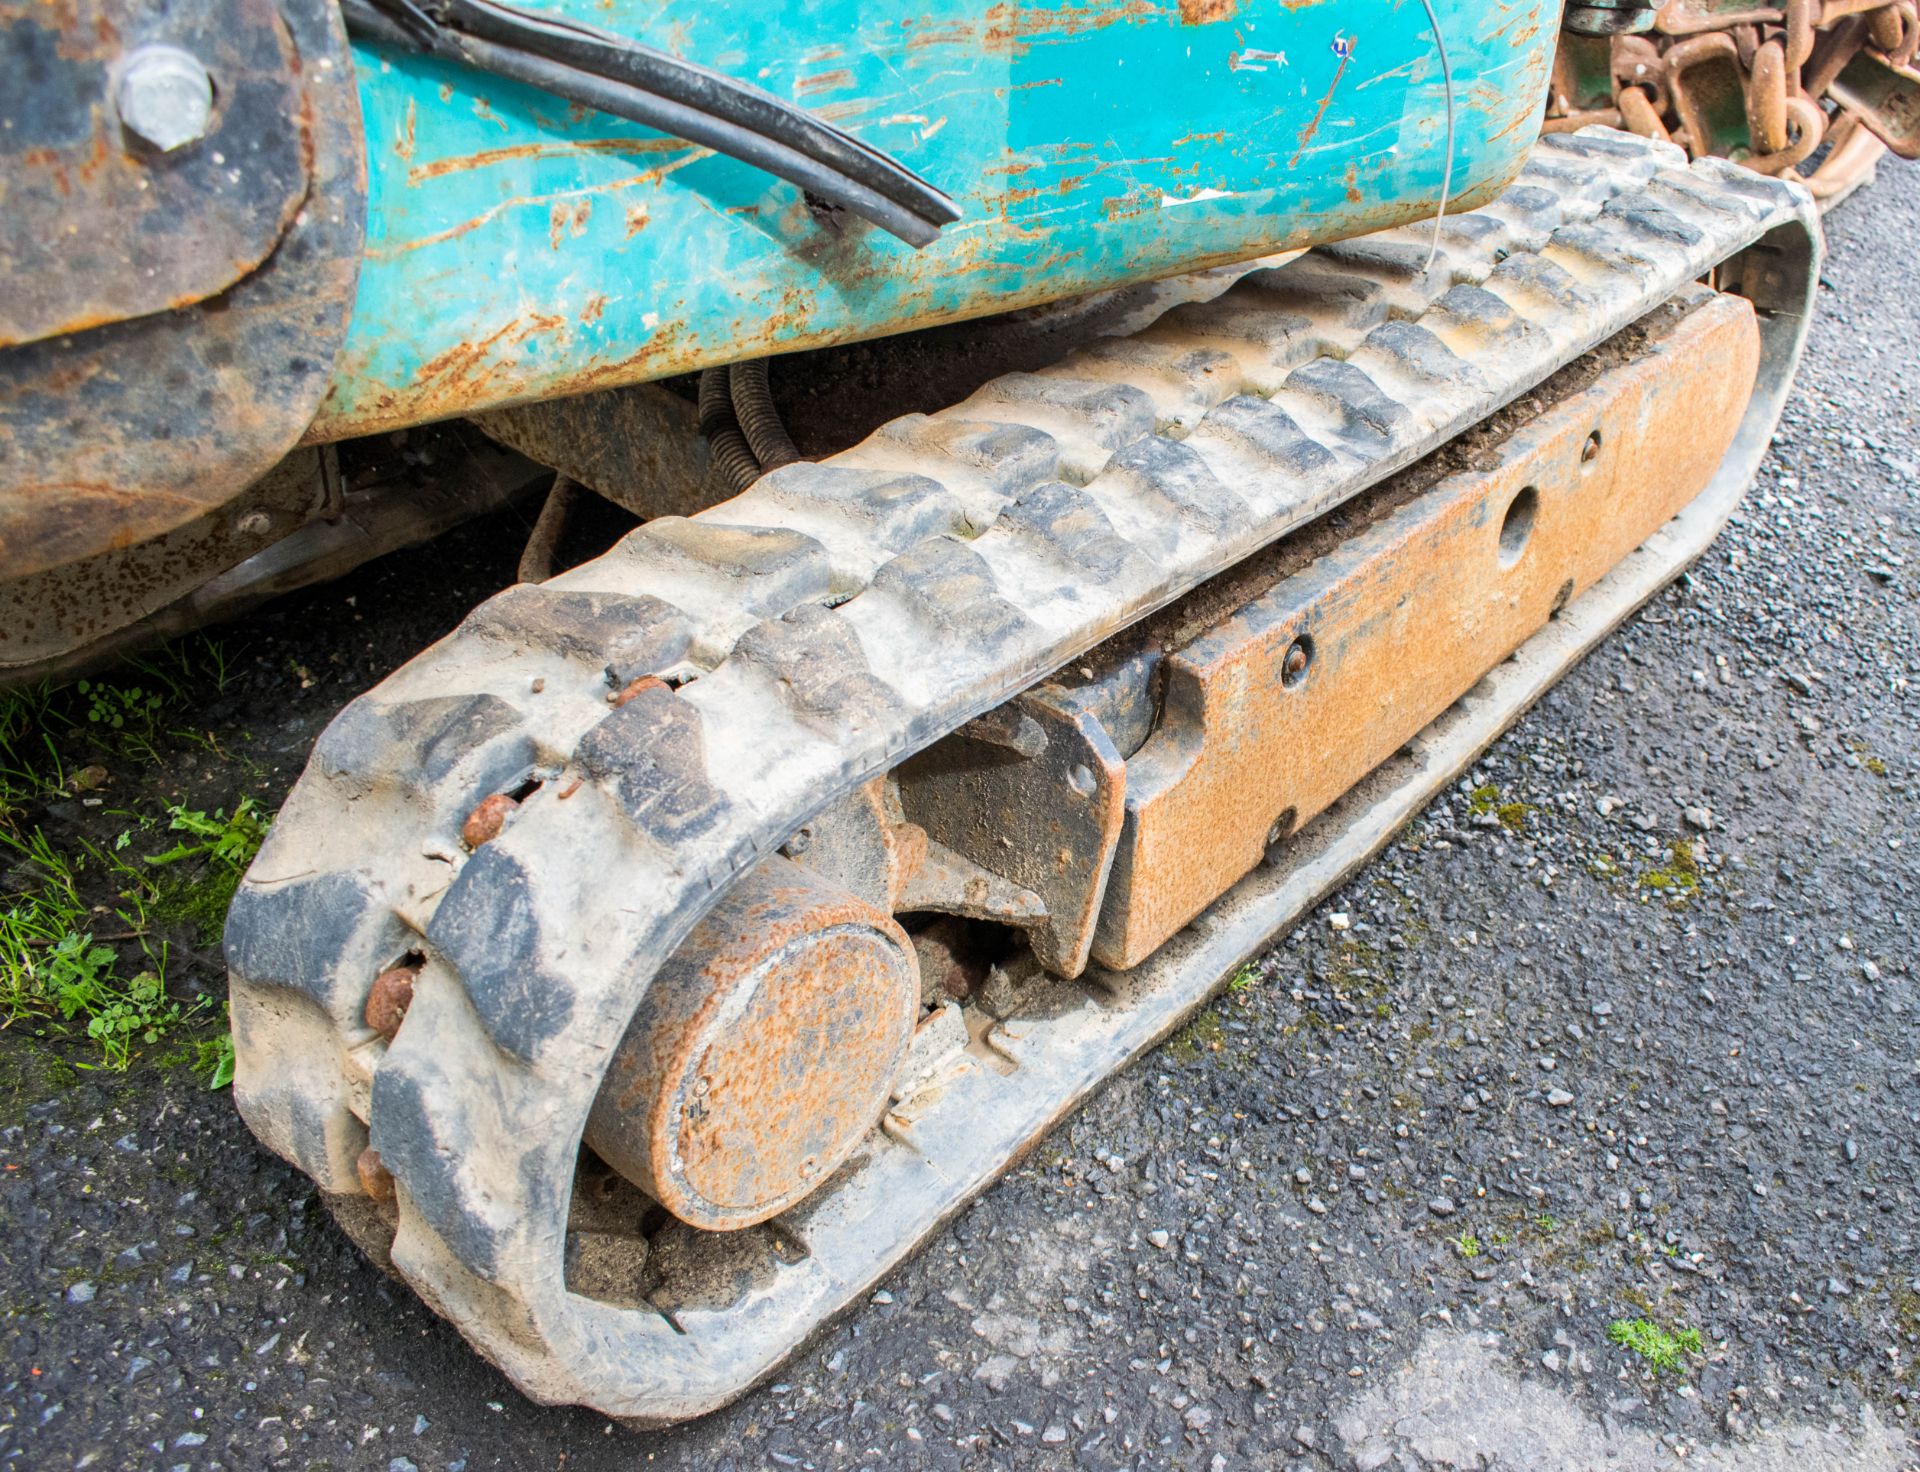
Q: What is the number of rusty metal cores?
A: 4